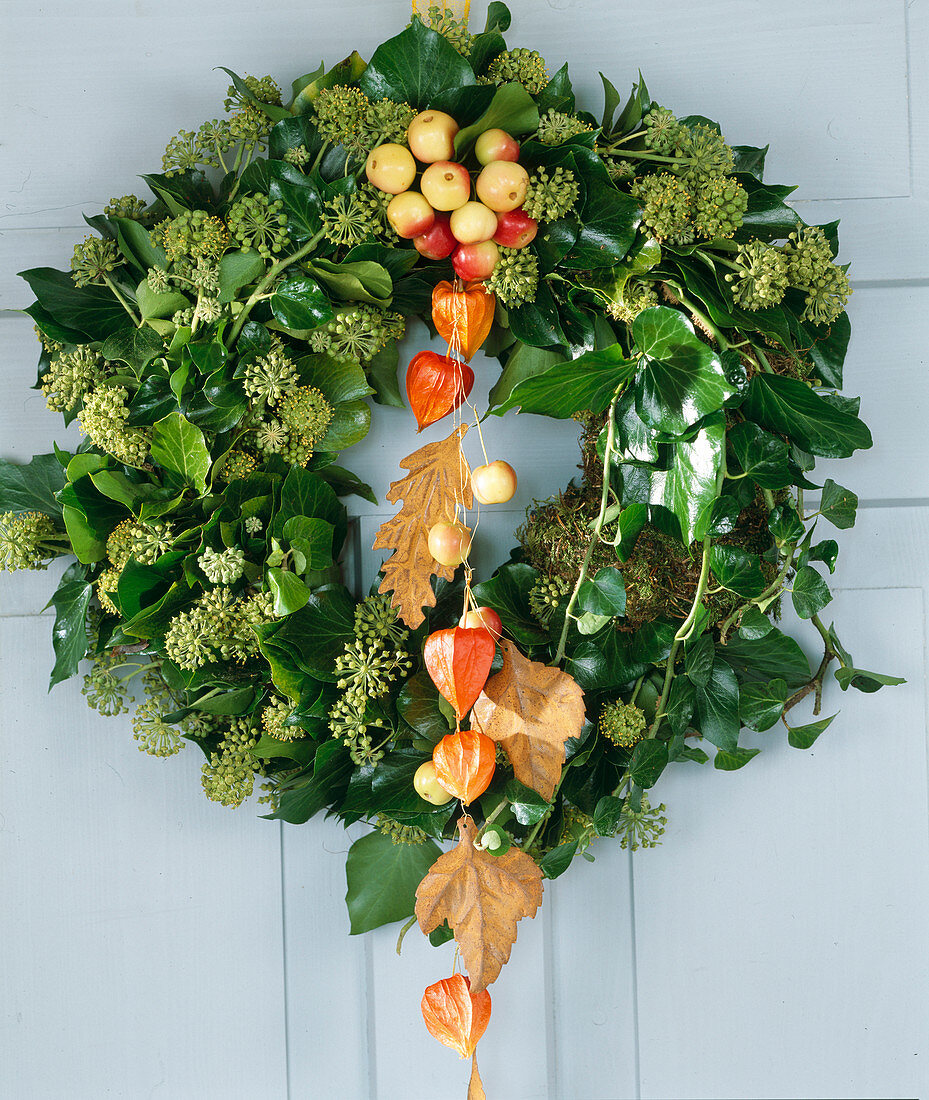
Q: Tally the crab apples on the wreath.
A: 14